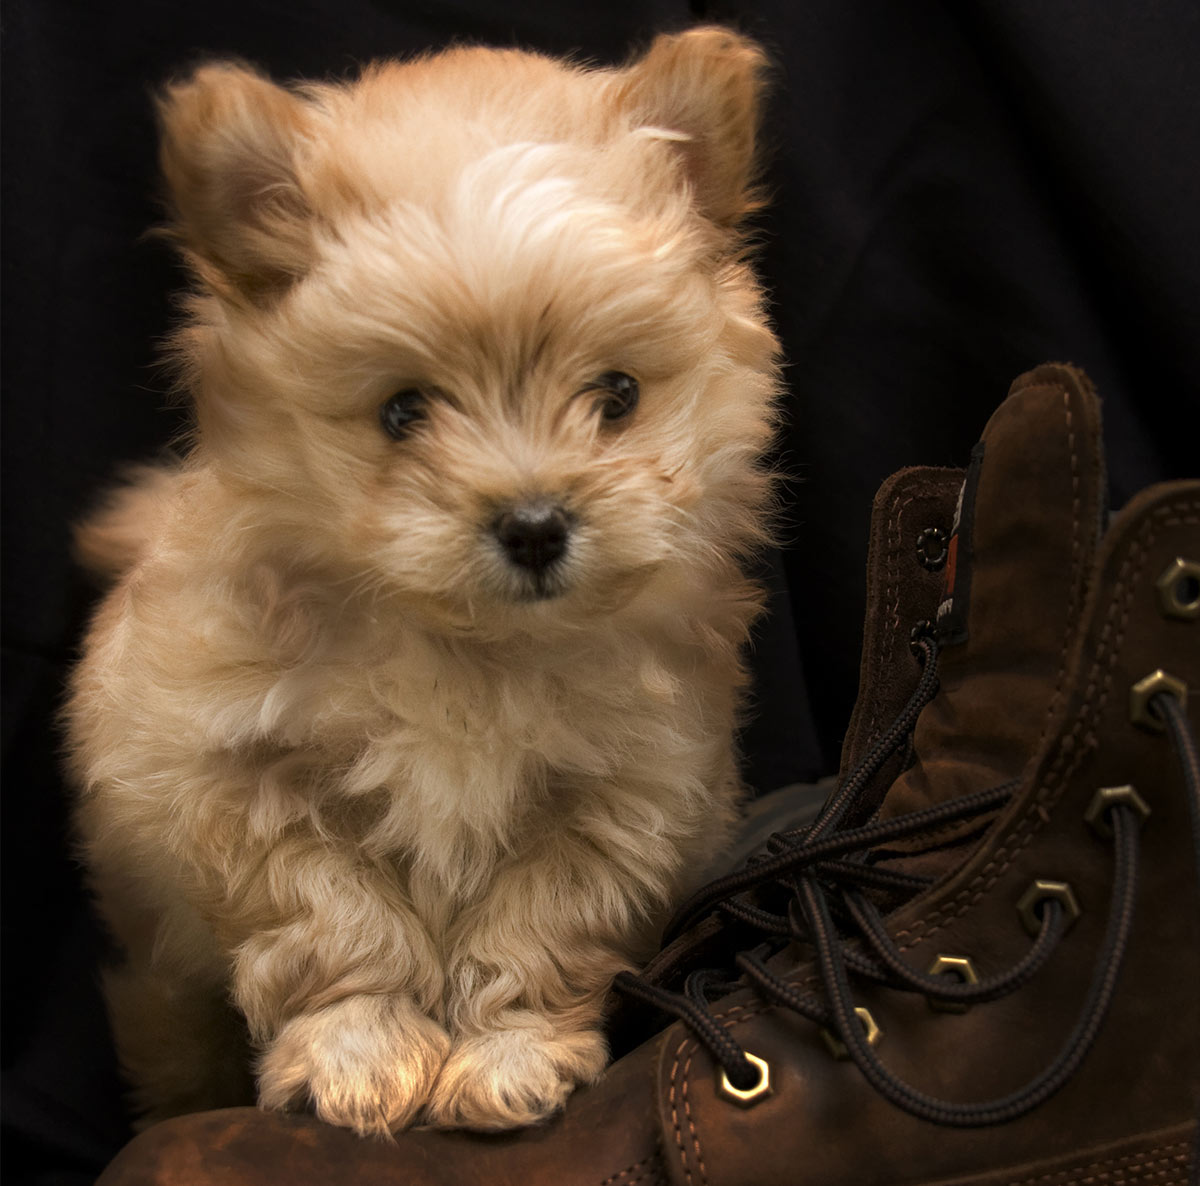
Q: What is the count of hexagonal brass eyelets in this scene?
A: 7